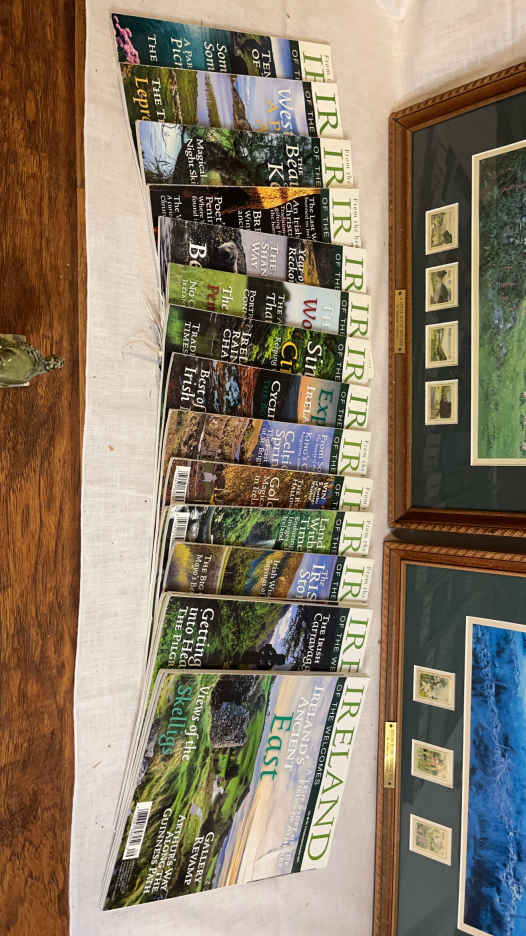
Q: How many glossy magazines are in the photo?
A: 14